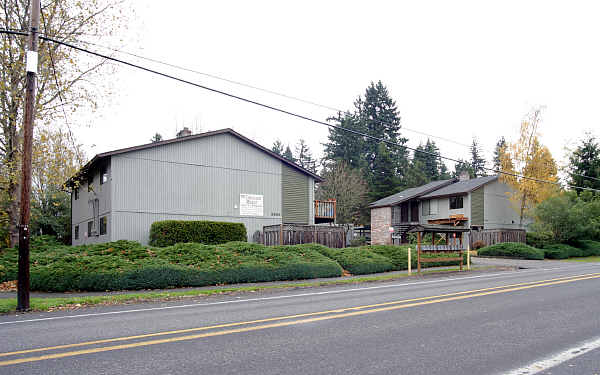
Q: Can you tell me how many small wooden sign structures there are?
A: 1